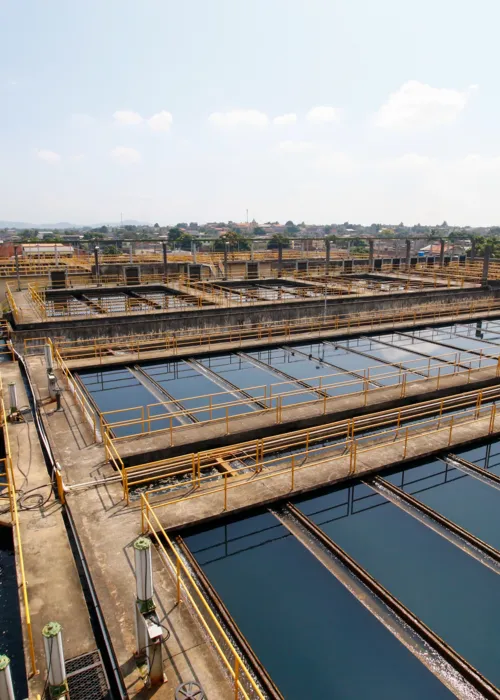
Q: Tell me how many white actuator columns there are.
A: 5